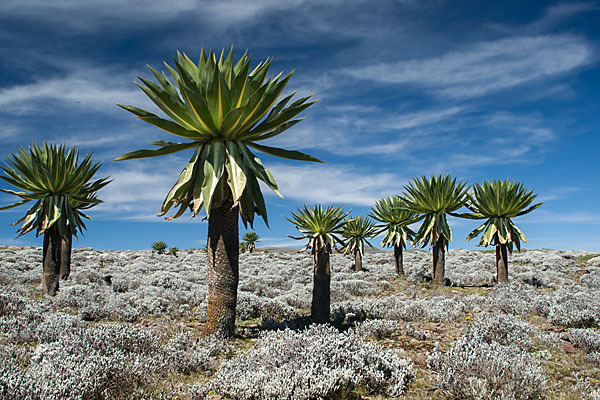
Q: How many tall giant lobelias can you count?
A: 8